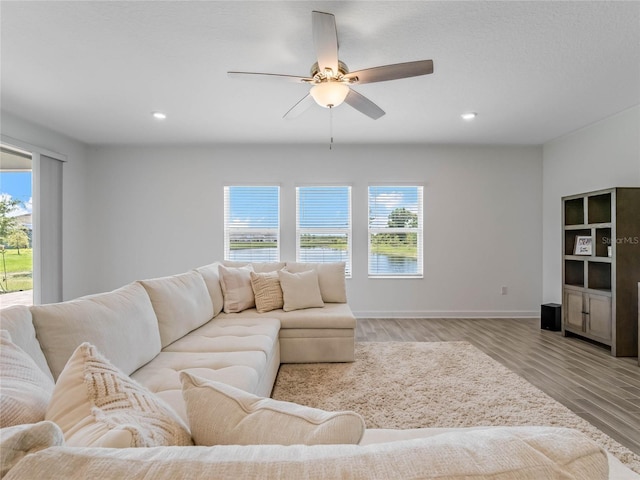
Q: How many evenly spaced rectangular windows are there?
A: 3